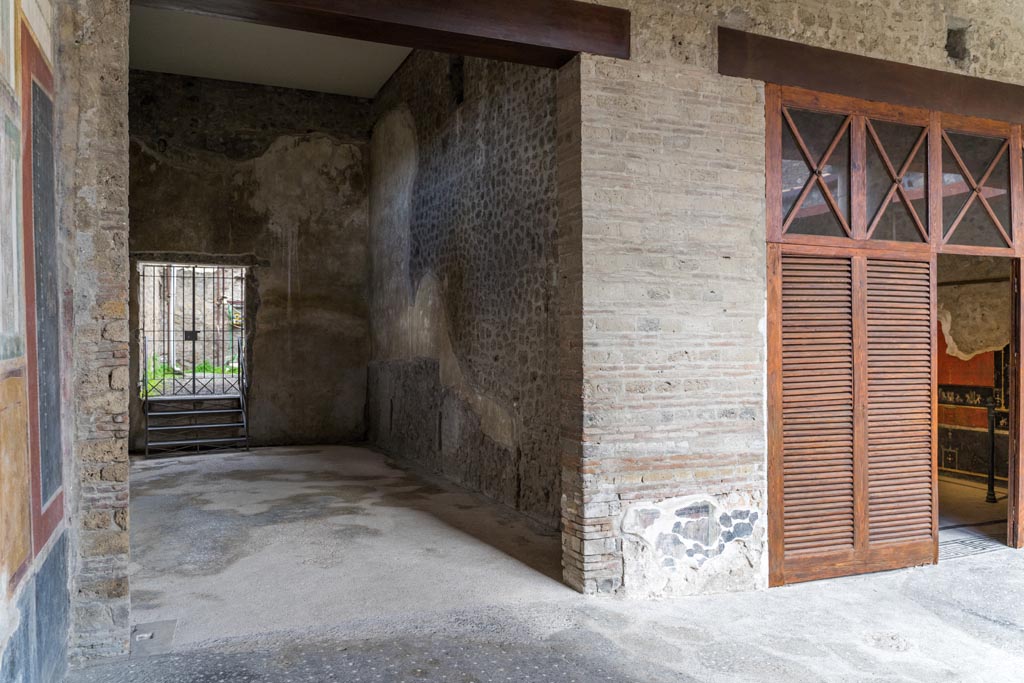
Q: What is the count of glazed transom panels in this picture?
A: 3